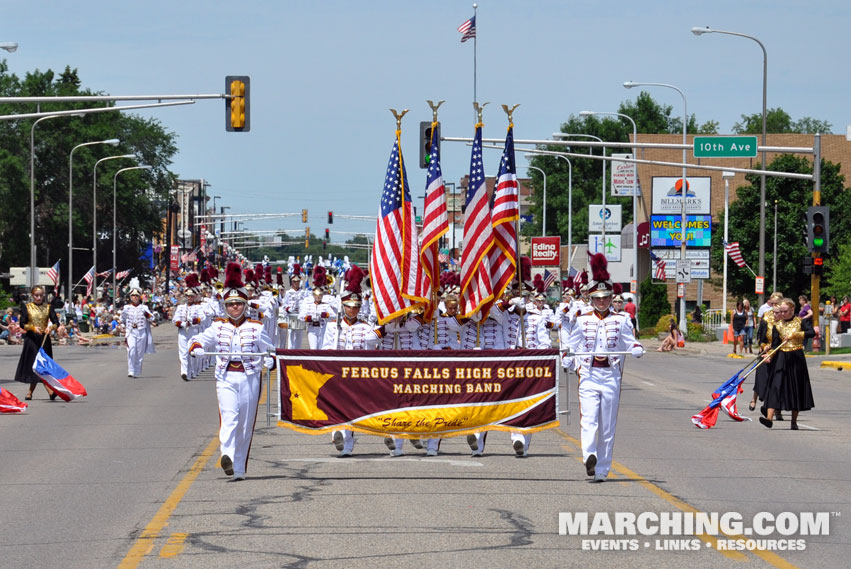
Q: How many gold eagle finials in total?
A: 4